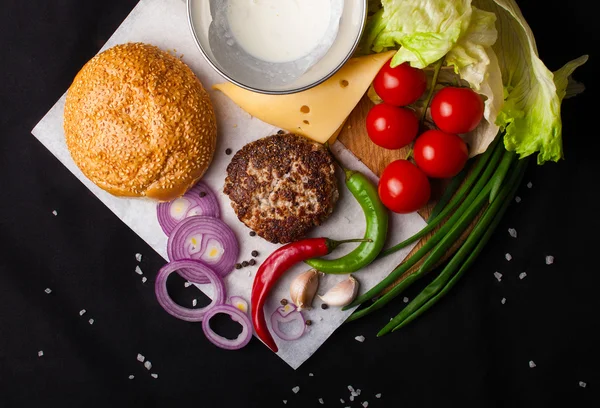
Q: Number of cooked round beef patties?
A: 1